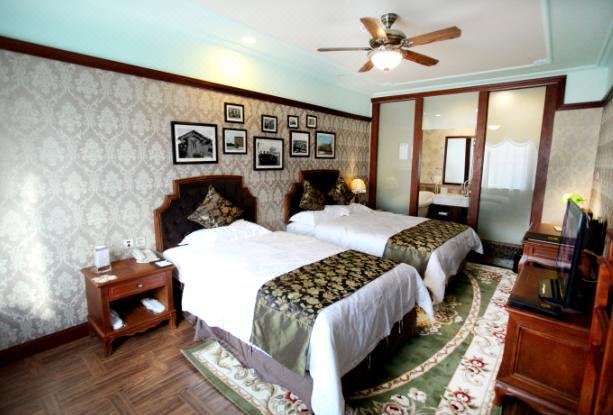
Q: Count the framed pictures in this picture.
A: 9